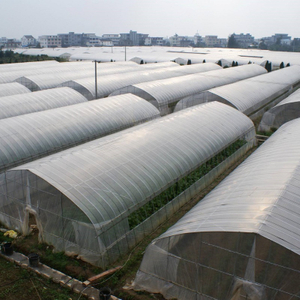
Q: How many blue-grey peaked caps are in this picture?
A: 0